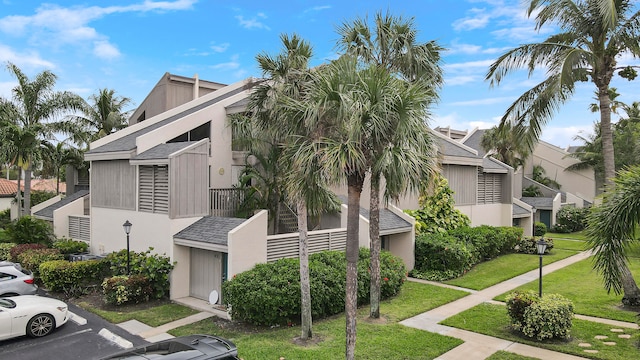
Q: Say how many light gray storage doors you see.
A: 1